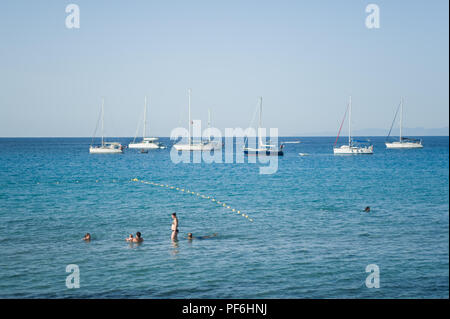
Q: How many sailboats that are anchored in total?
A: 6